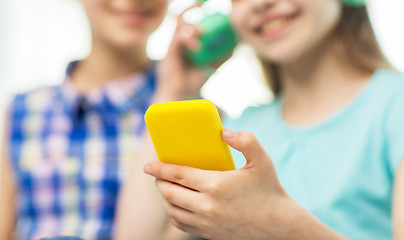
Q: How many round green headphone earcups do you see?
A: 2